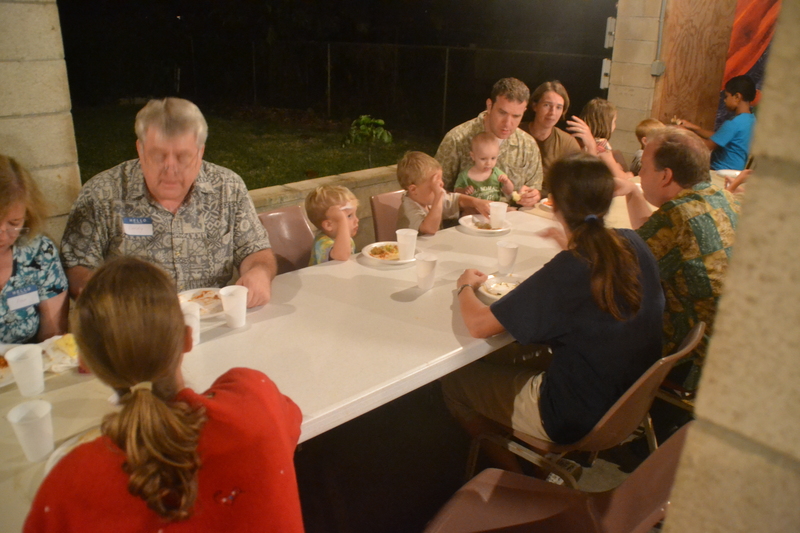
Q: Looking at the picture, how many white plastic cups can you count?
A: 8